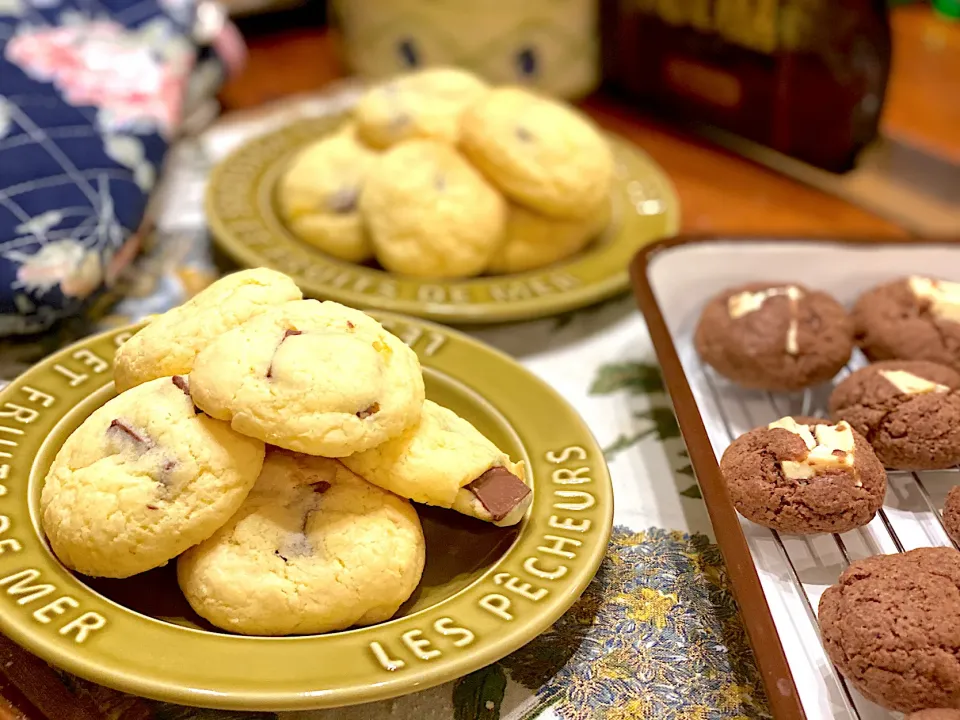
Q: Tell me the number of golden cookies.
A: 10